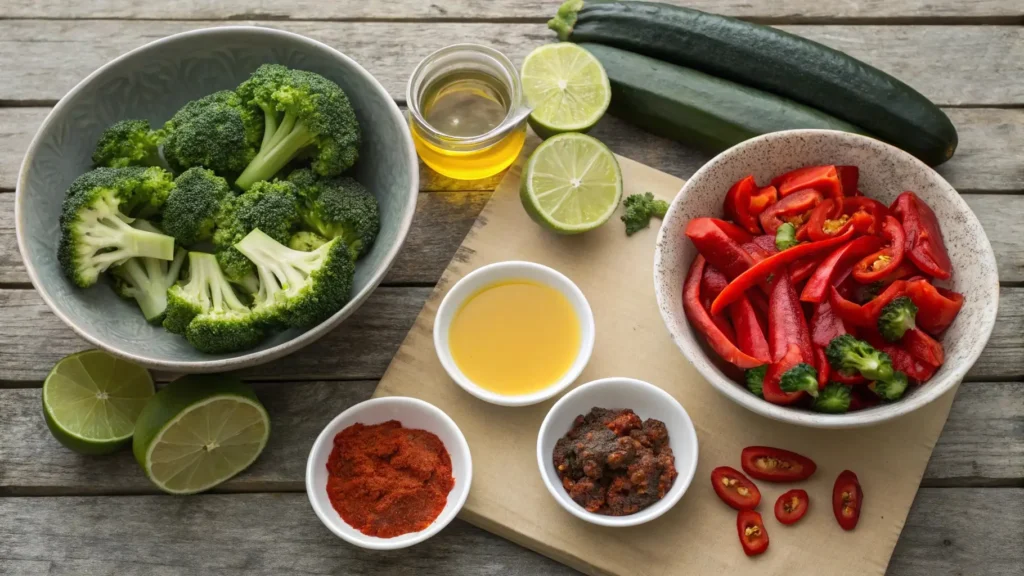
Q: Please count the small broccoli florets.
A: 6